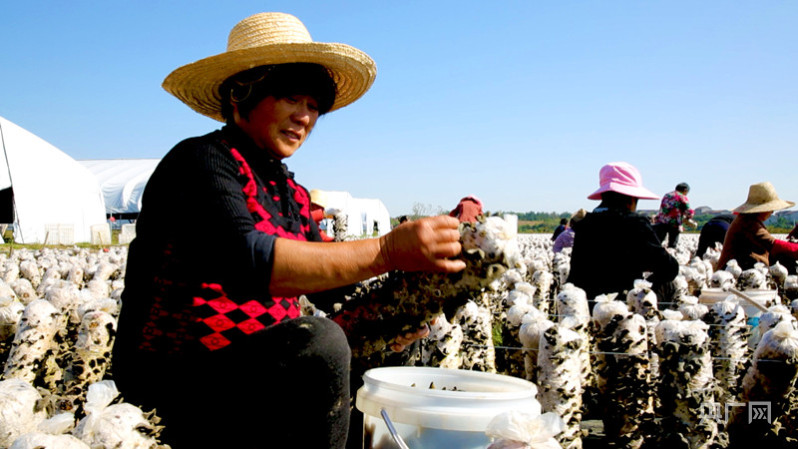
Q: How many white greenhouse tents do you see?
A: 4